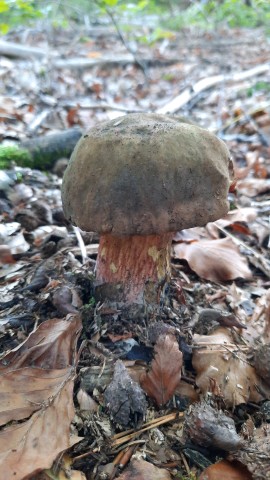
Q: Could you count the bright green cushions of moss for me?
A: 1